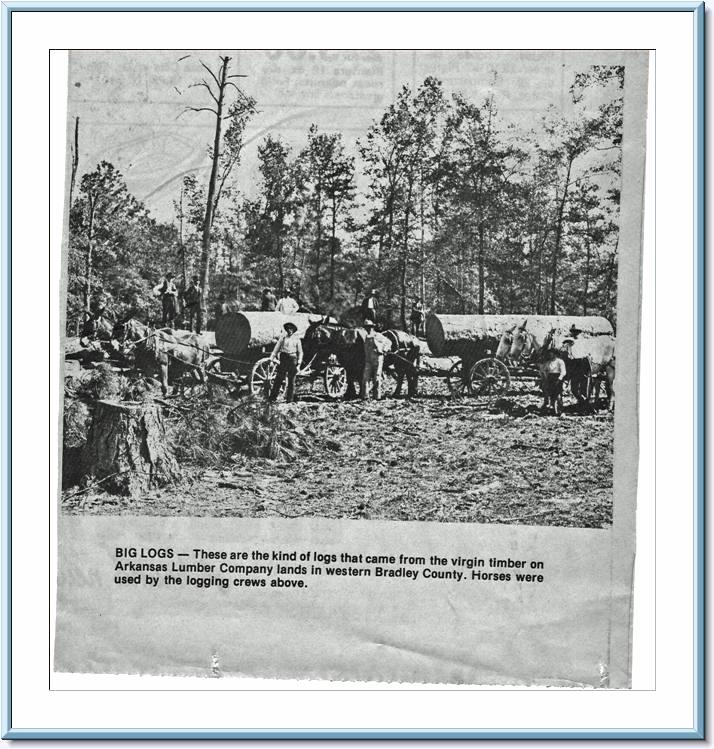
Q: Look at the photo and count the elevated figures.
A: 6